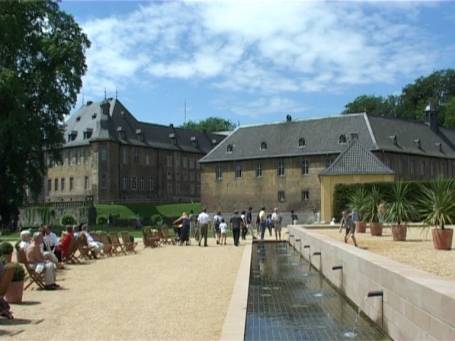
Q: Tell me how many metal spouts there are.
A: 7